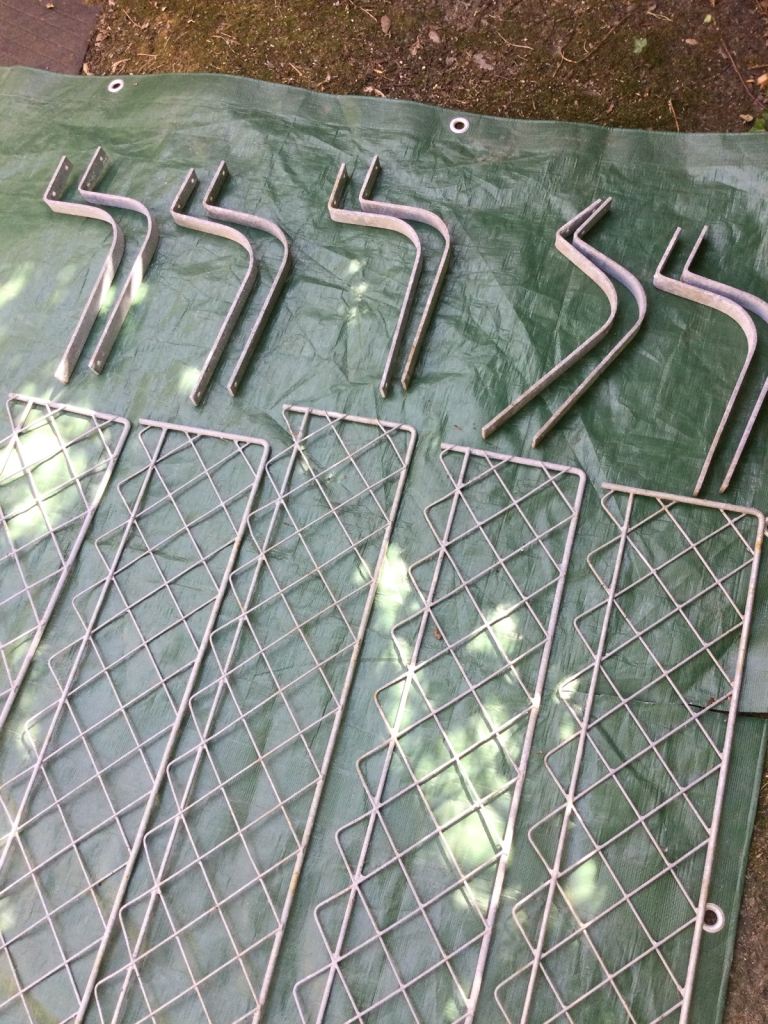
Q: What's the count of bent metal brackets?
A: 10